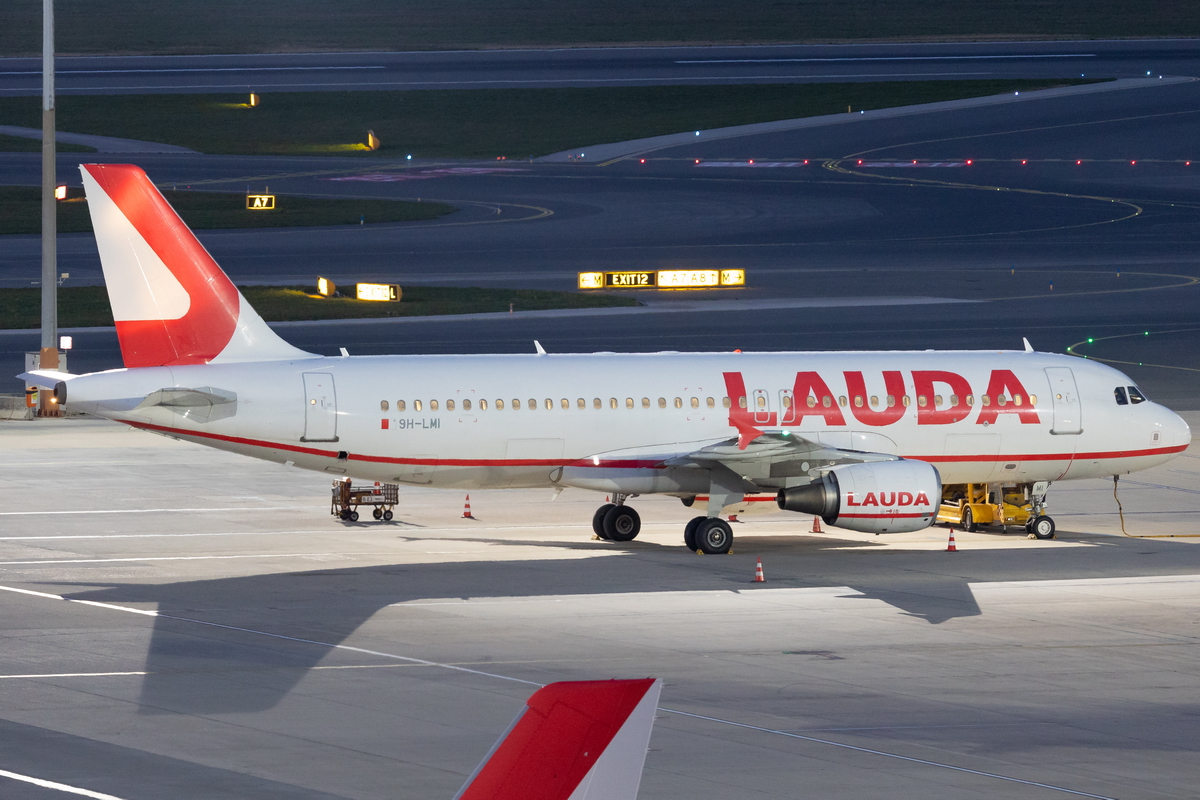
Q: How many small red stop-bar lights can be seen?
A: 11